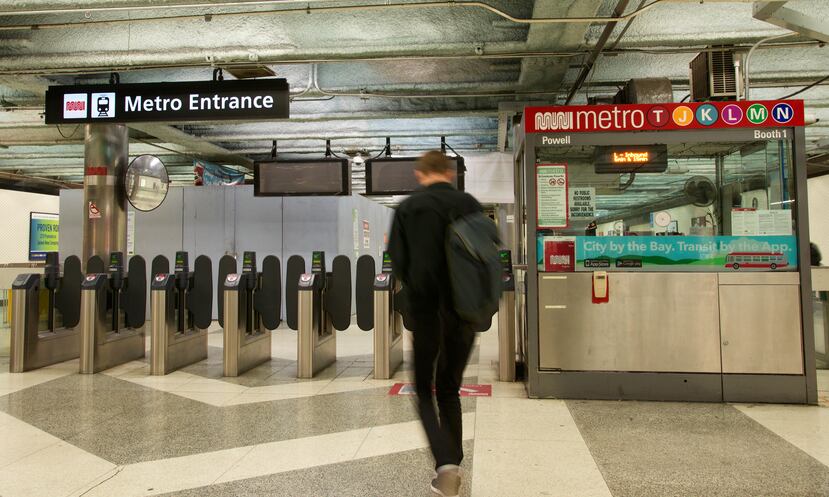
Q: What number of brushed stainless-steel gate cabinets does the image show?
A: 7